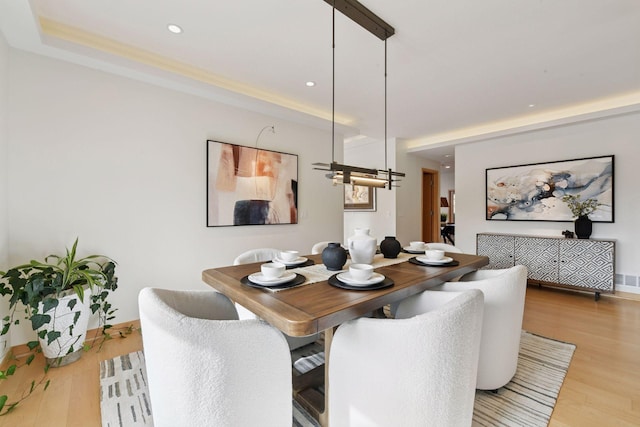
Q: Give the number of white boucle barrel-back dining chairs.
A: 6